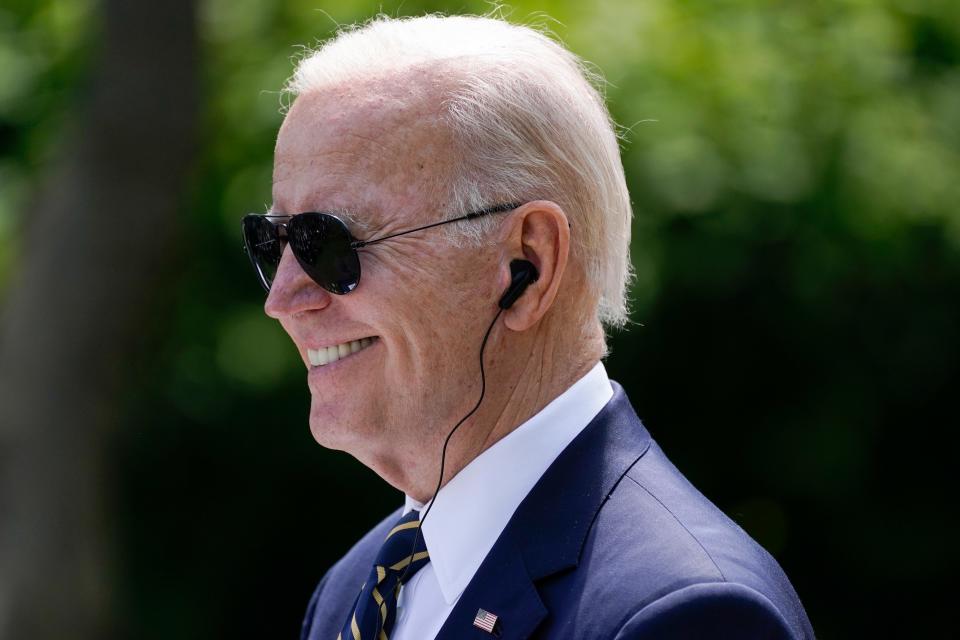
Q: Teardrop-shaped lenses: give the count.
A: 2